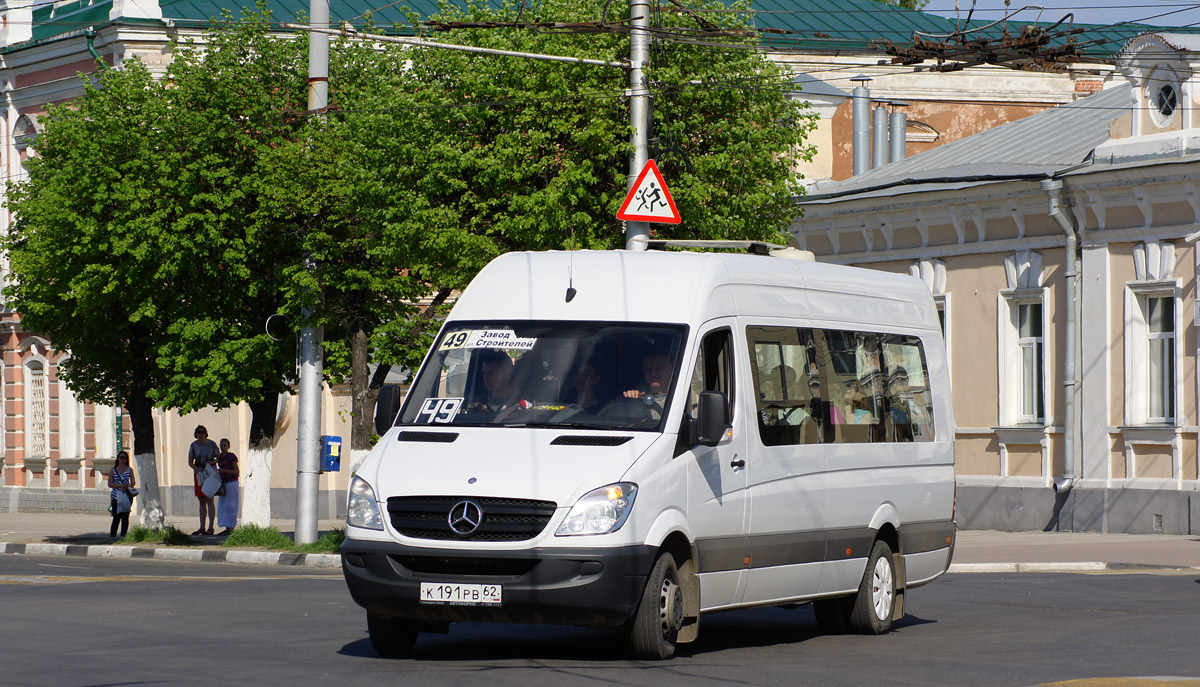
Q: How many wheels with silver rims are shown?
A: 2